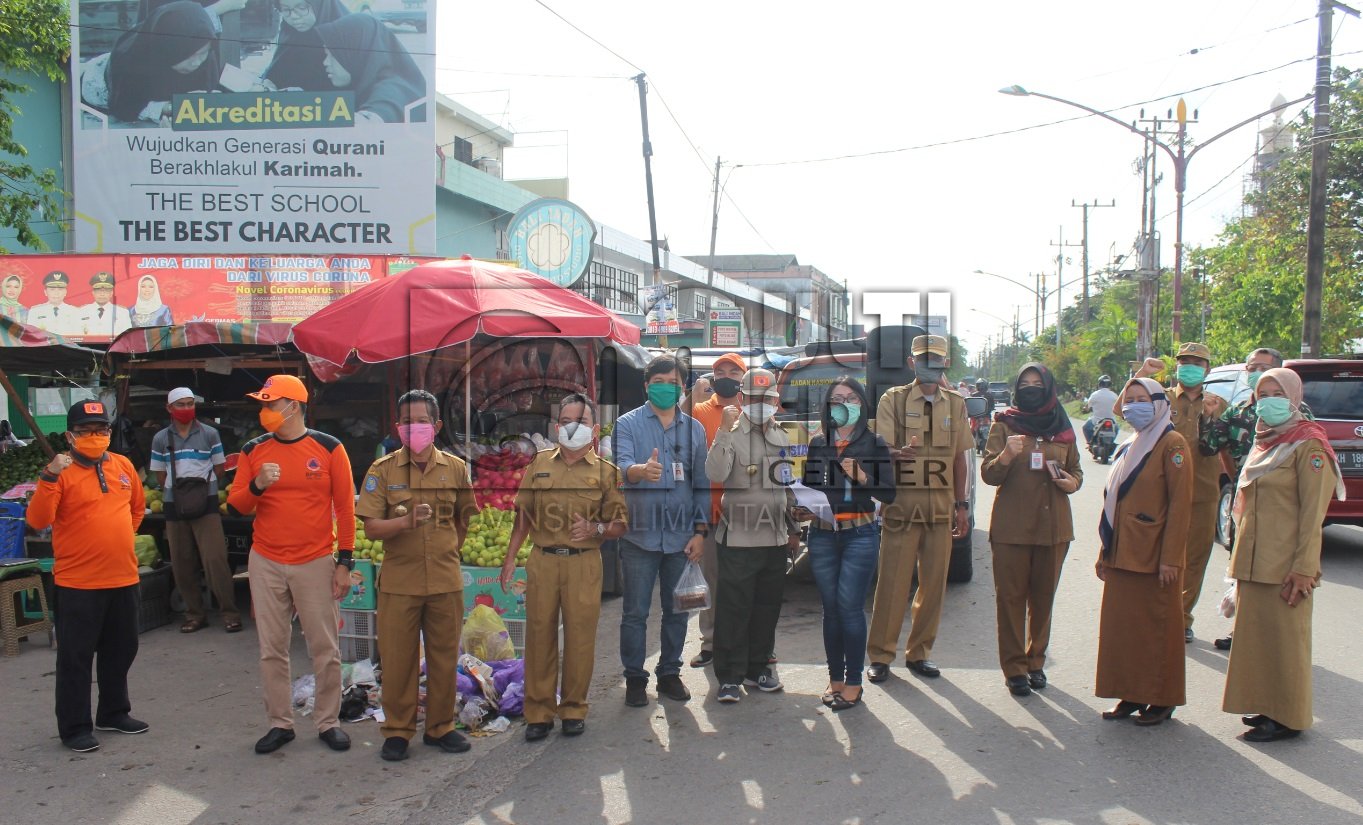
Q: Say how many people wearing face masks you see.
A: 15